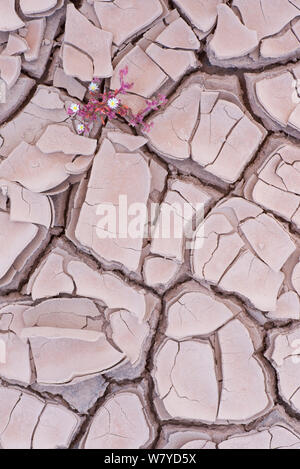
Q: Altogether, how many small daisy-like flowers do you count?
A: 4